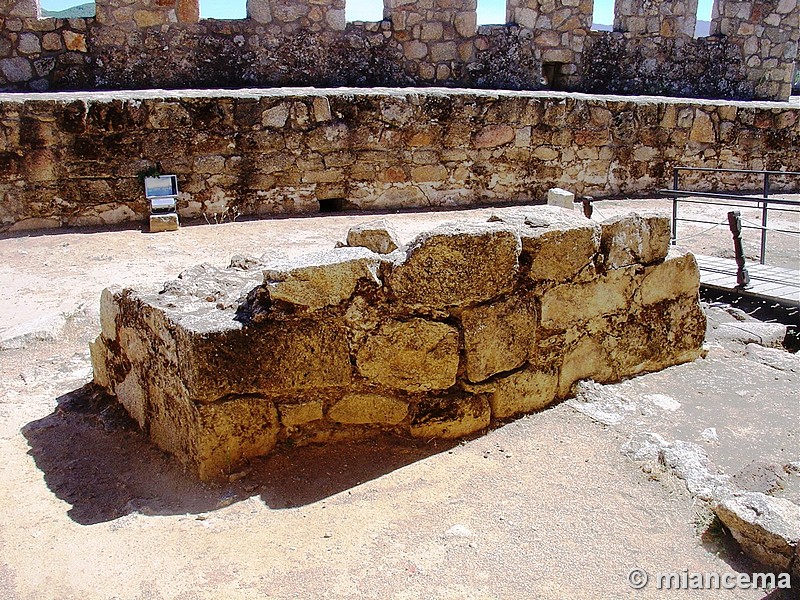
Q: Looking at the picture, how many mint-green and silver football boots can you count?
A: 0